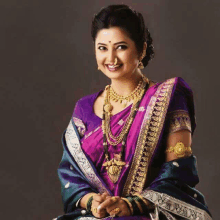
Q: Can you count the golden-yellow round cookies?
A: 0